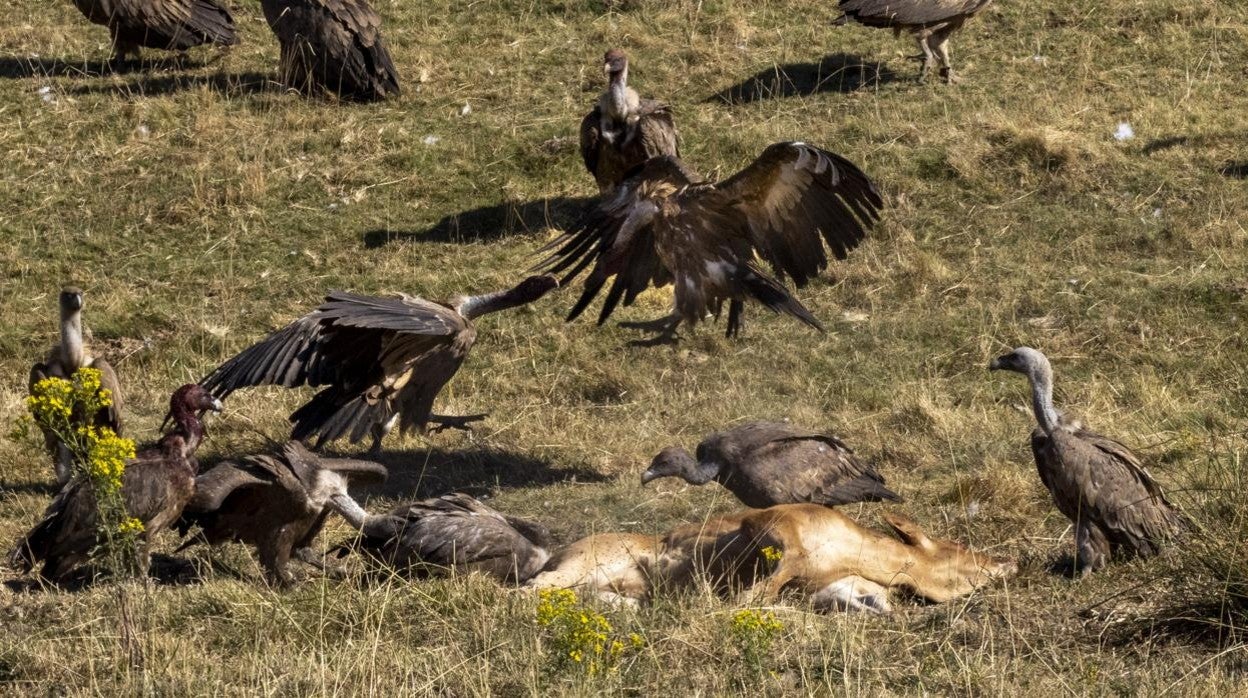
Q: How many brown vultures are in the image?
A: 12